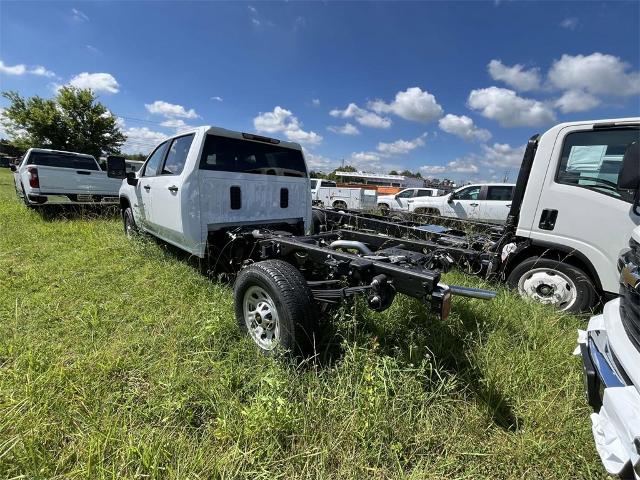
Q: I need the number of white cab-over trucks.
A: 1